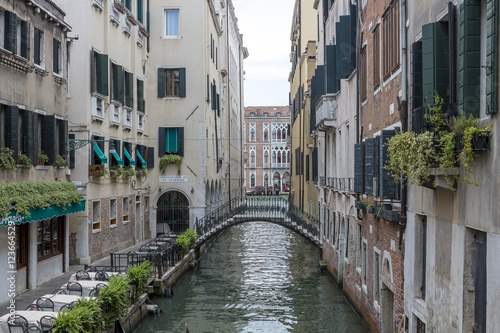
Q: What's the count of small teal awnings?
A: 4